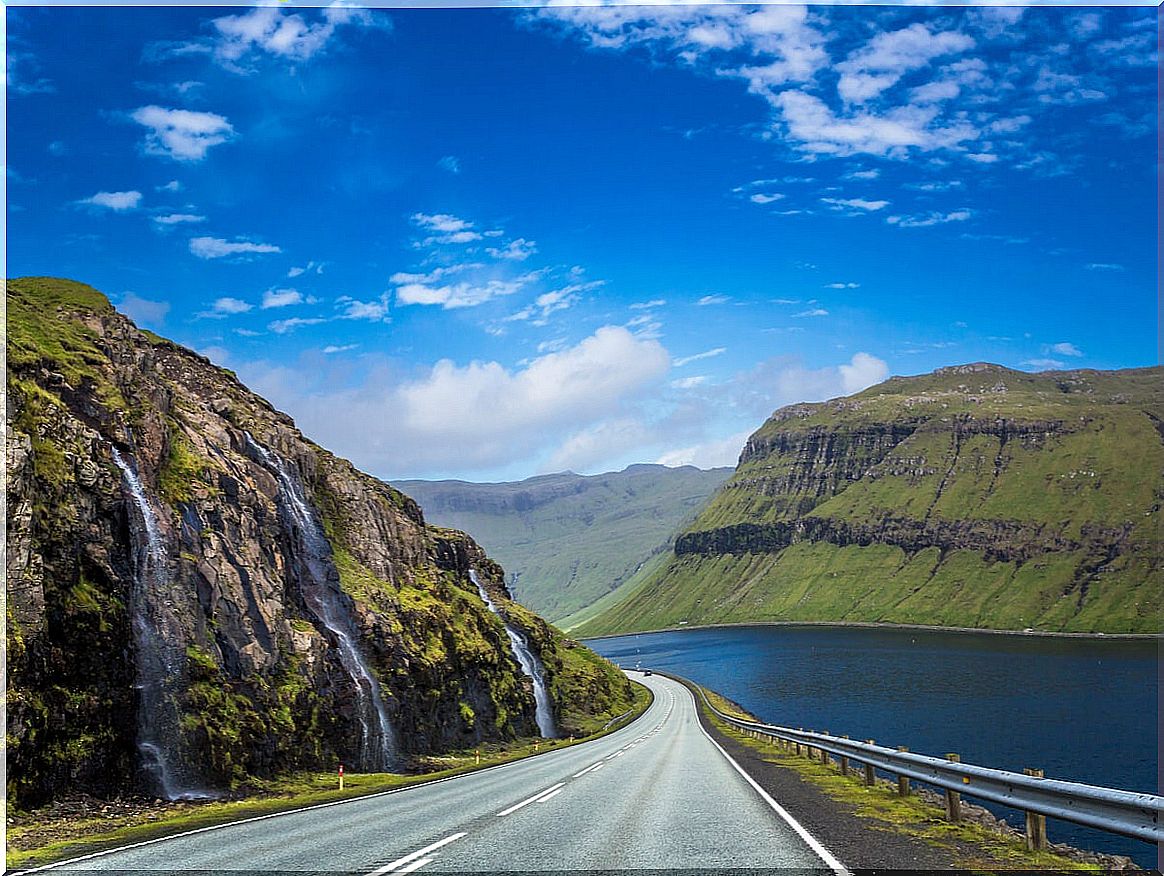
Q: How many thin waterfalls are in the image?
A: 3